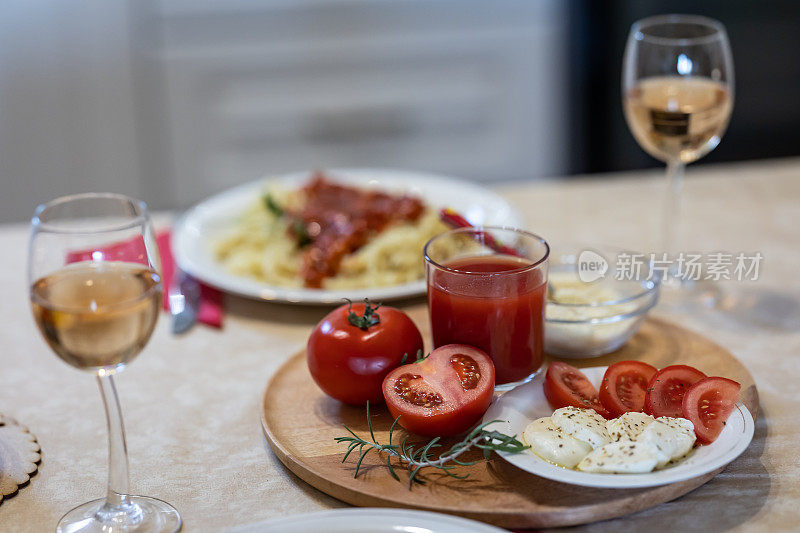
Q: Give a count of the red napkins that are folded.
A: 1